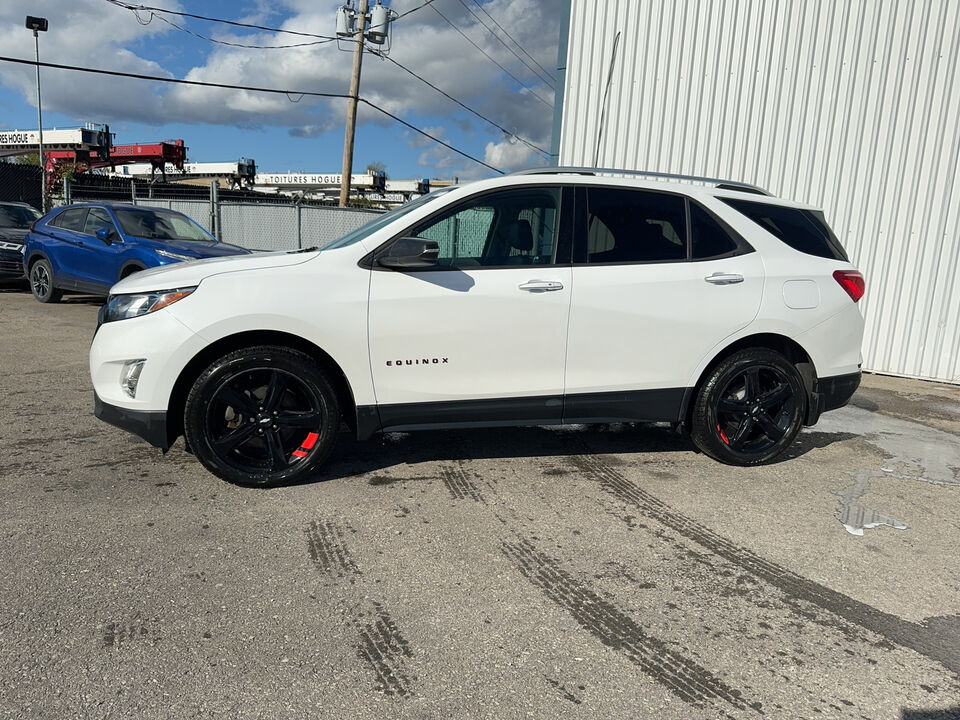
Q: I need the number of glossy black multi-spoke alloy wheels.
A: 2